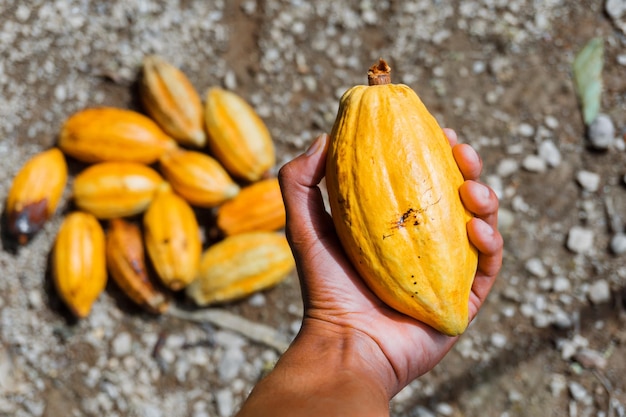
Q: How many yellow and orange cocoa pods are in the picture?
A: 12